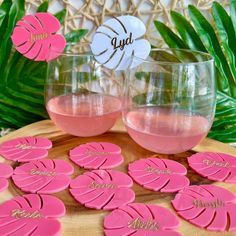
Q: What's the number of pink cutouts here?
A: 11